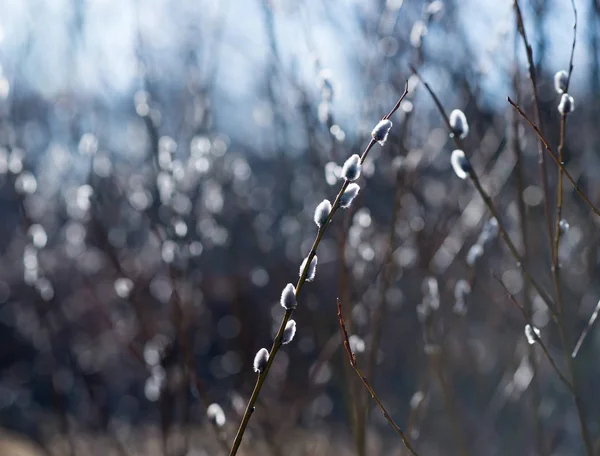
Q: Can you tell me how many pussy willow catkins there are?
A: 13